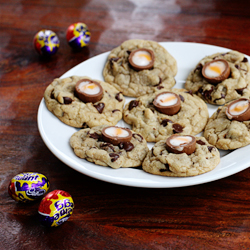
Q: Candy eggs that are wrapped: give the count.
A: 4